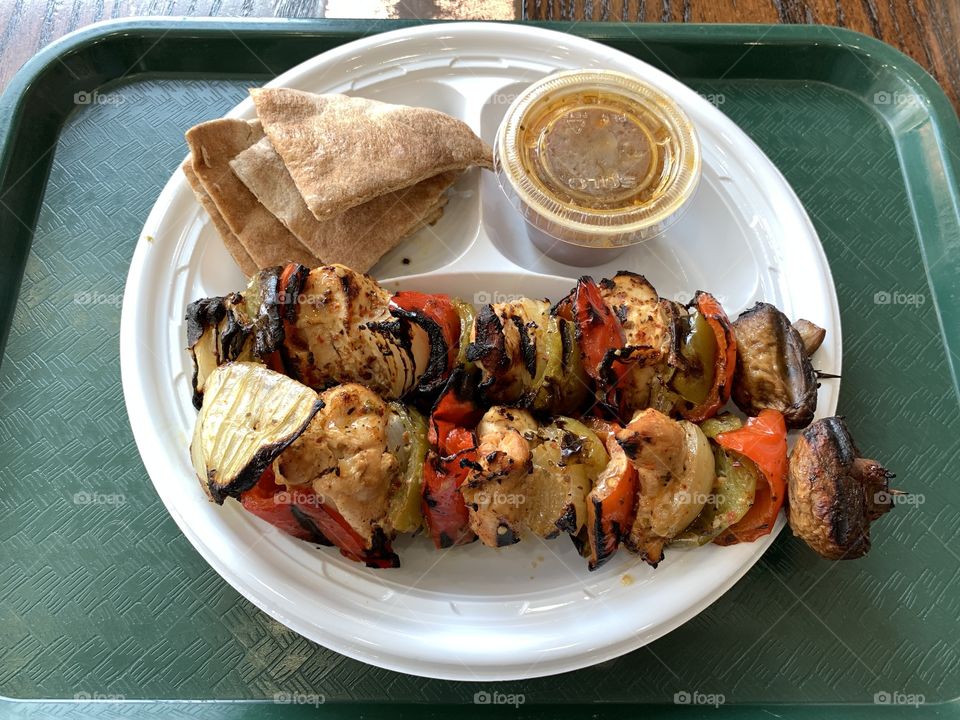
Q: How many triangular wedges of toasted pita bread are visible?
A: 4